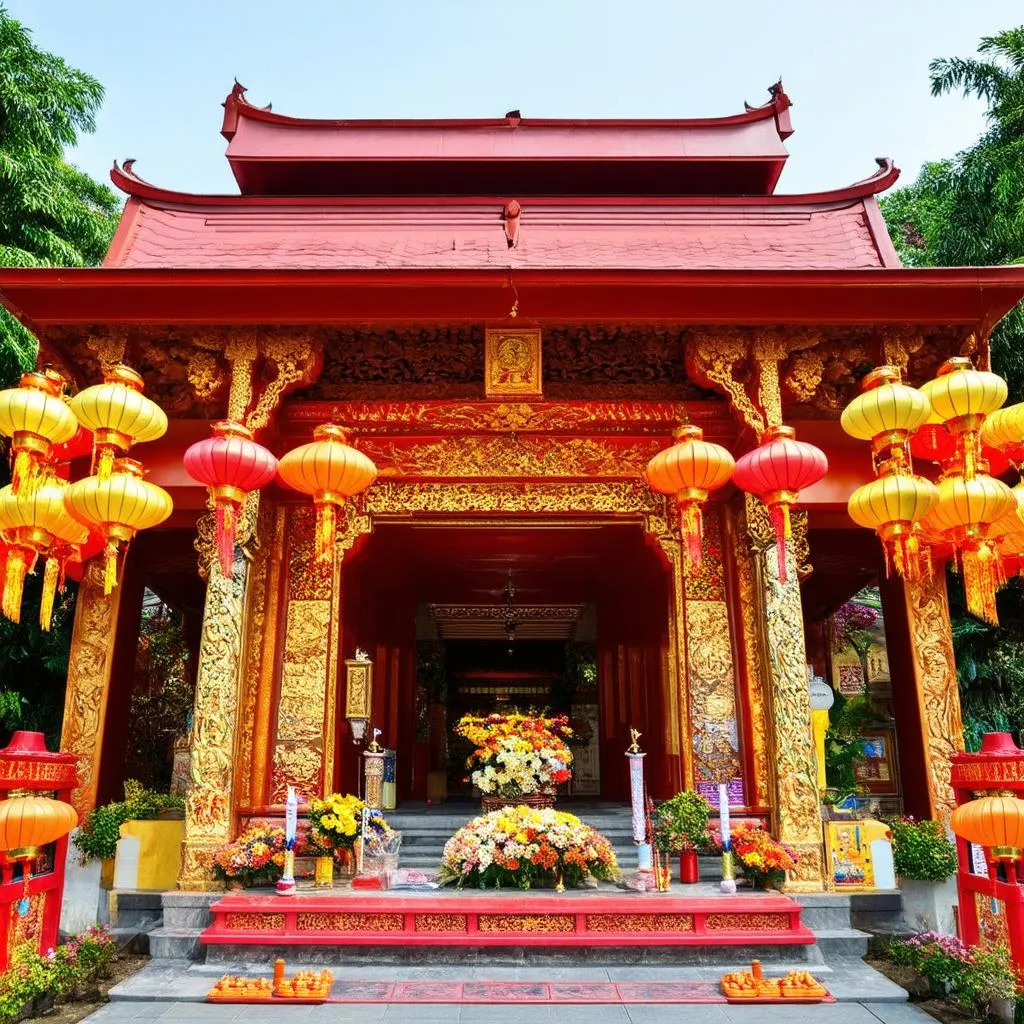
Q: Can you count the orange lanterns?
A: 4